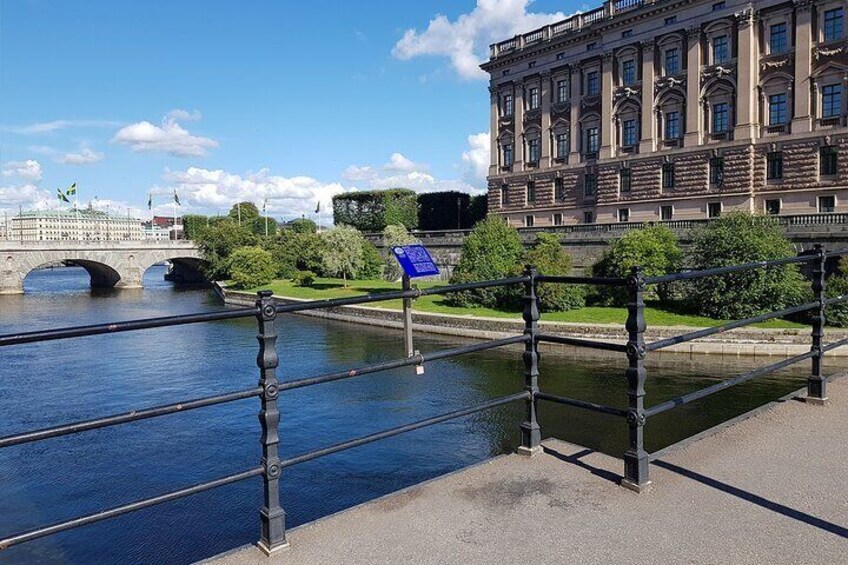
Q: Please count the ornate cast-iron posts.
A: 4